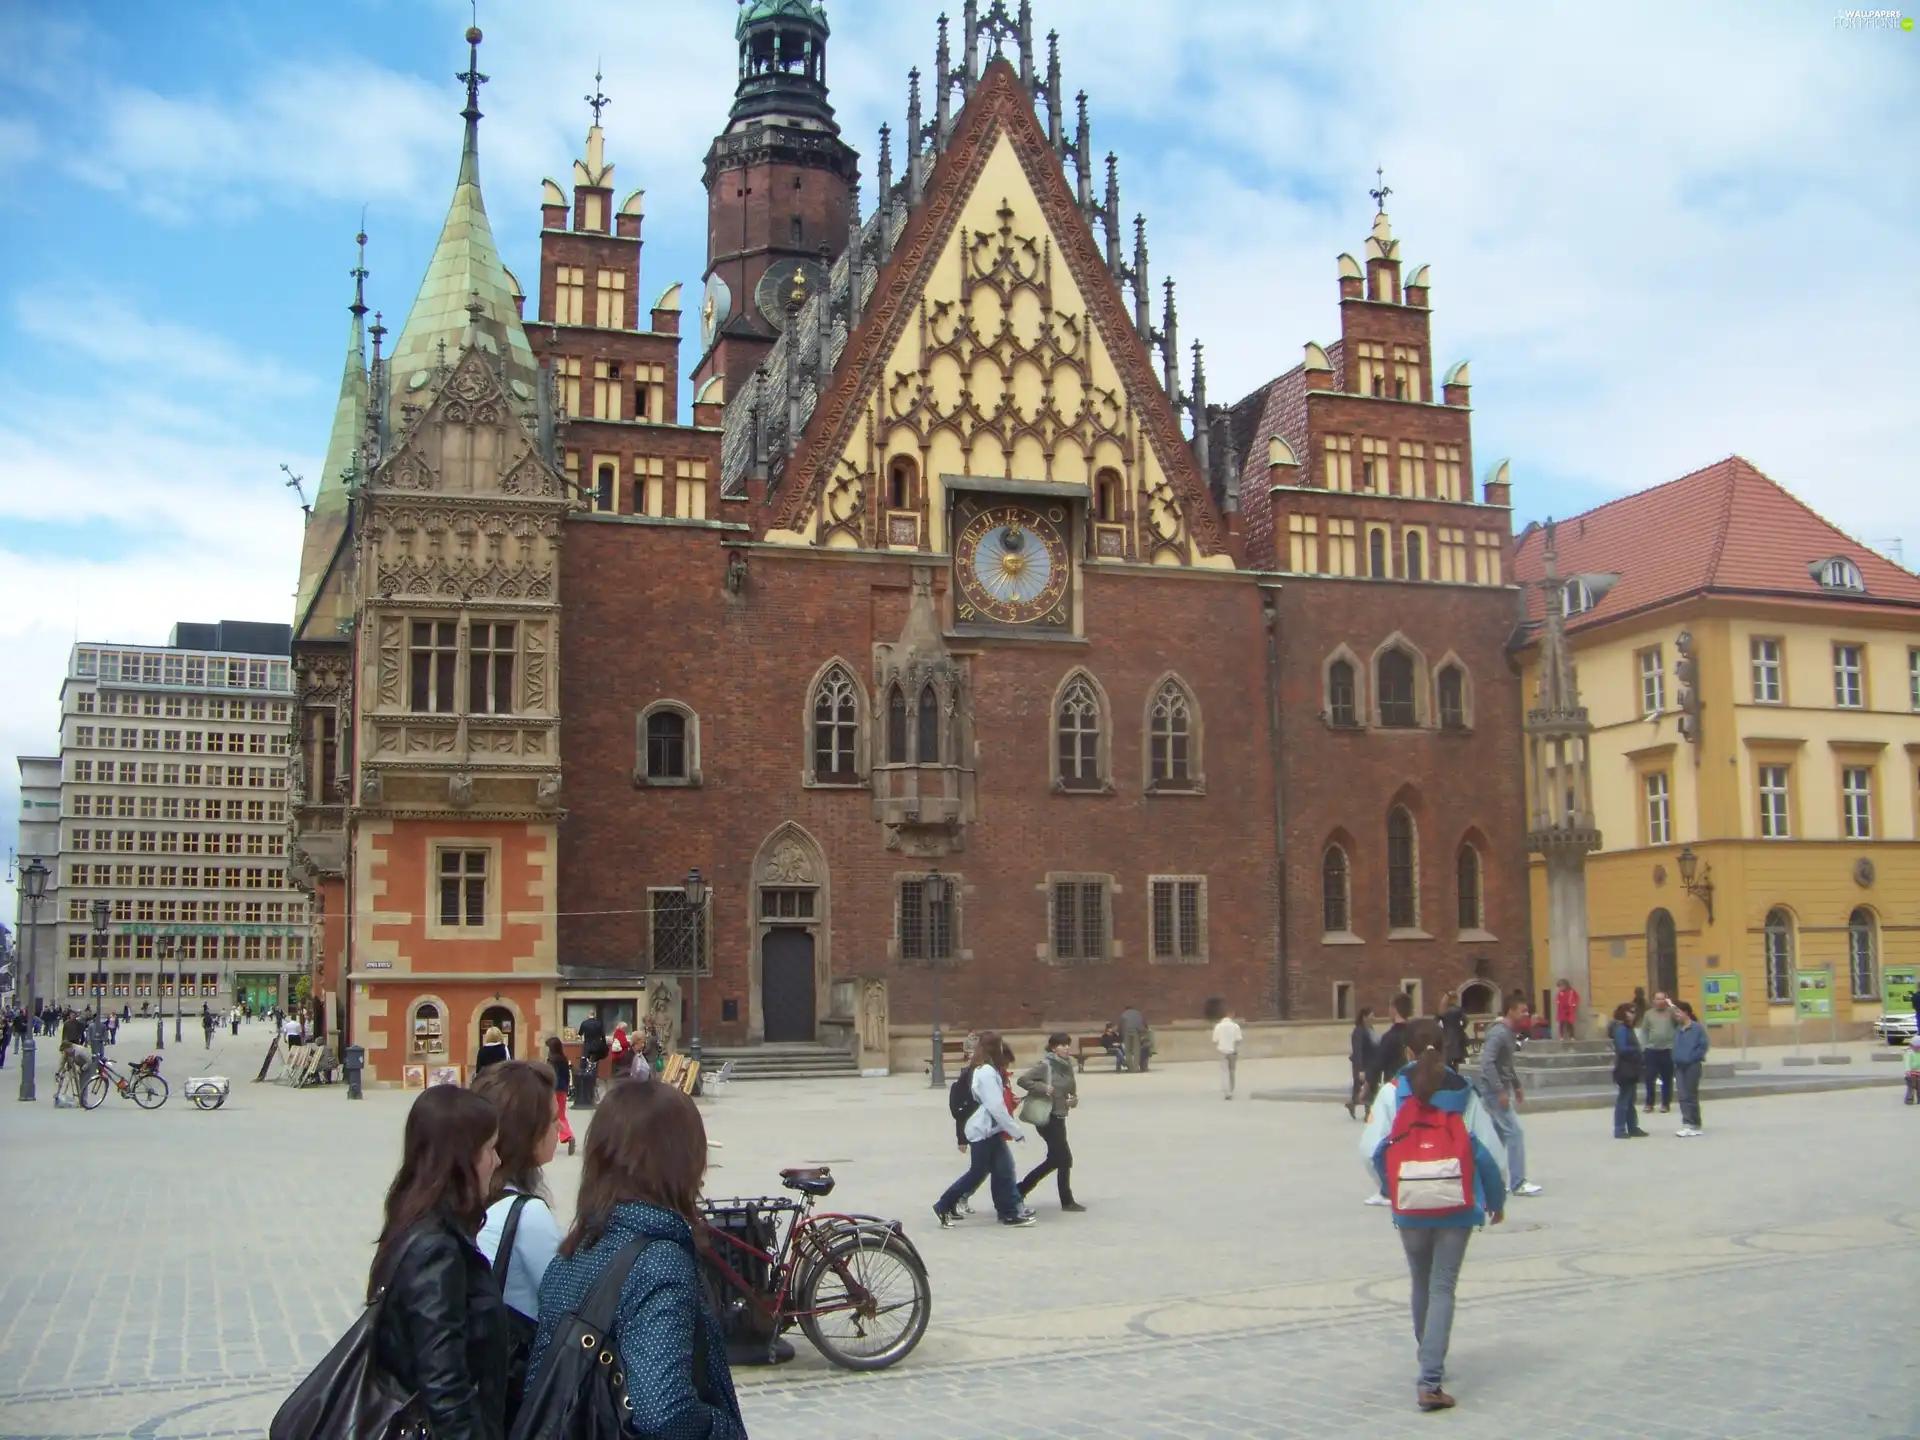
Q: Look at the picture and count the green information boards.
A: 3